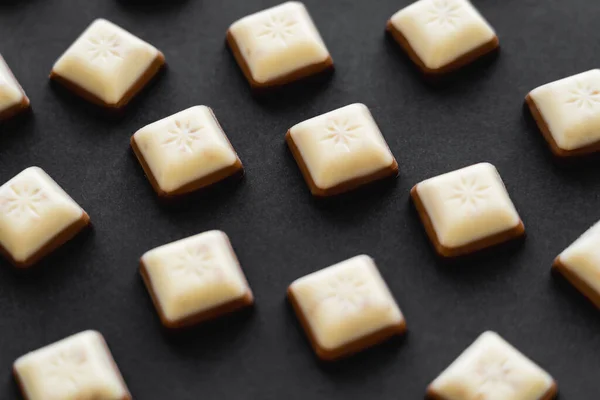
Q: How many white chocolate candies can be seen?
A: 14